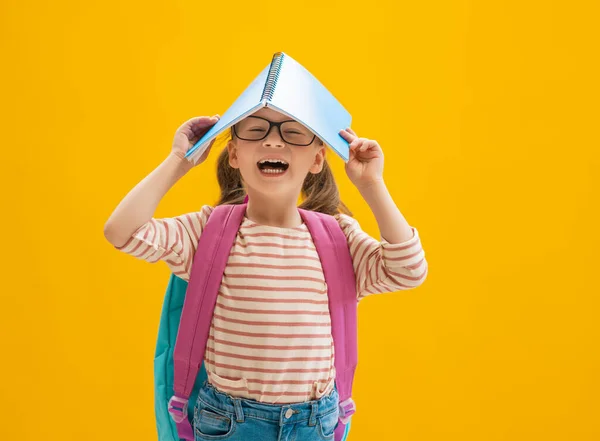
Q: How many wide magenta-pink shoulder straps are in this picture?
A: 2